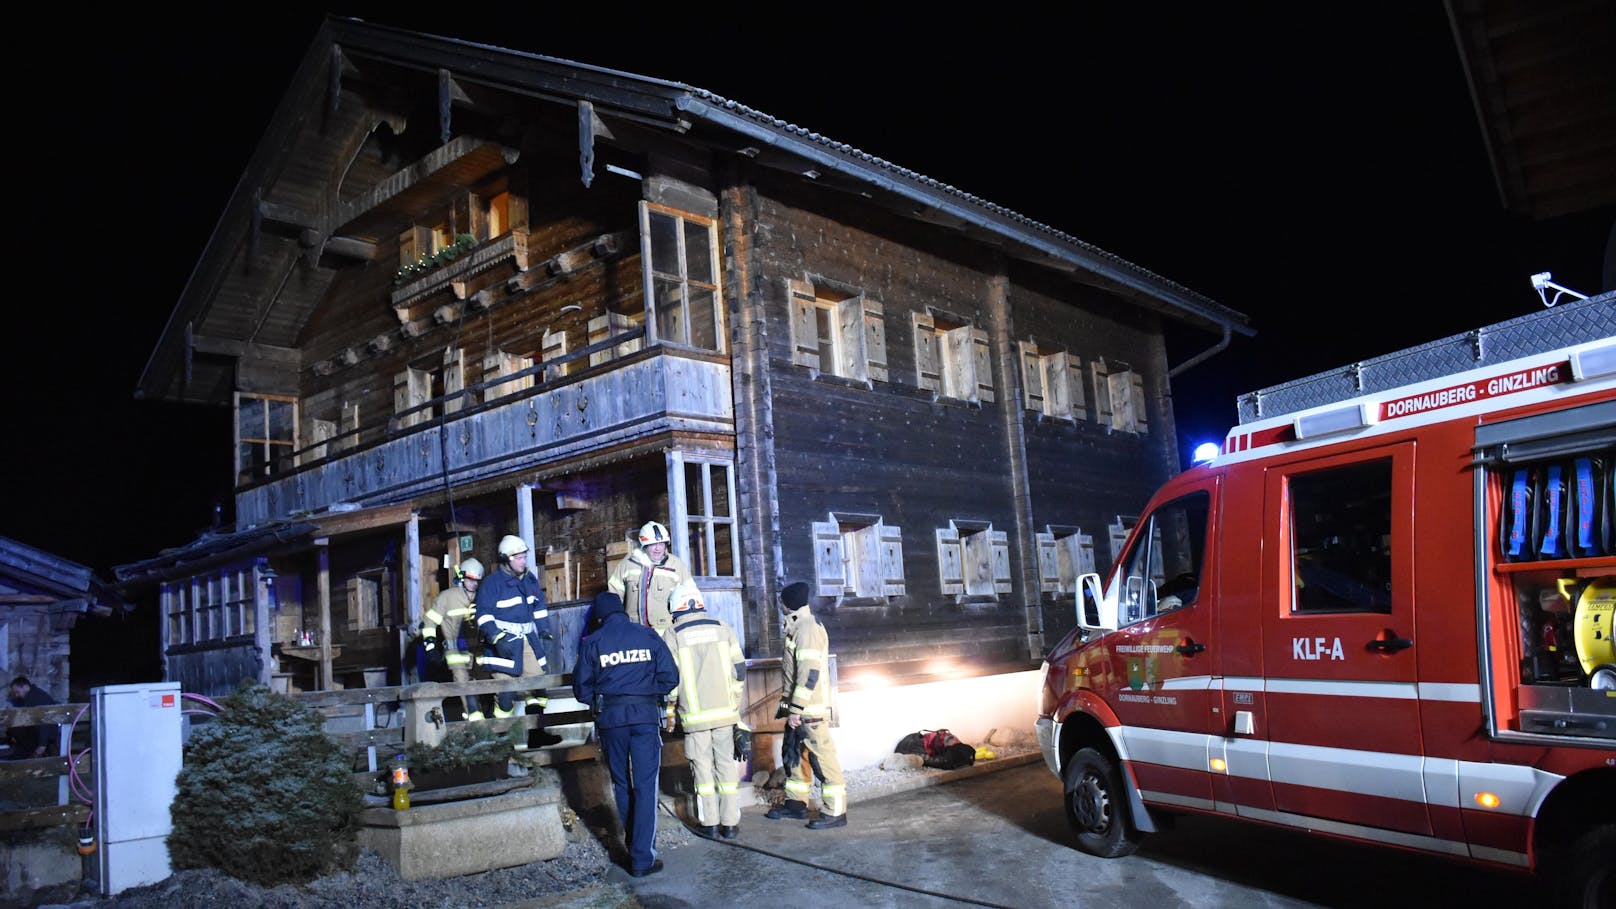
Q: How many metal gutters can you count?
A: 1